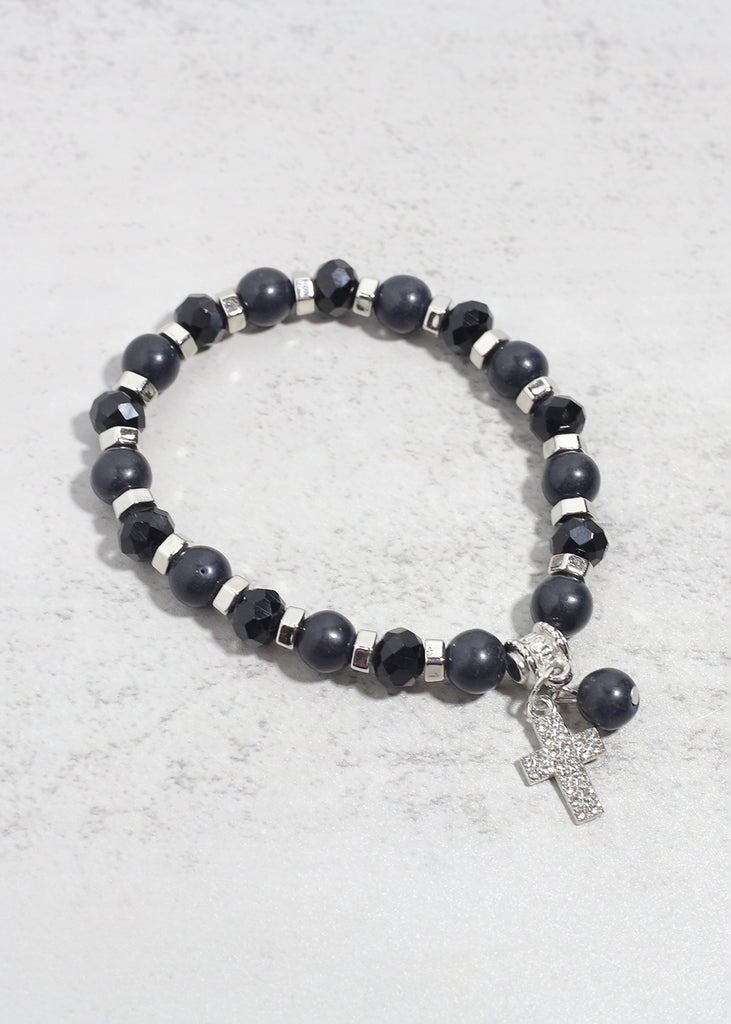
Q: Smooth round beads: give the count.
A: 11